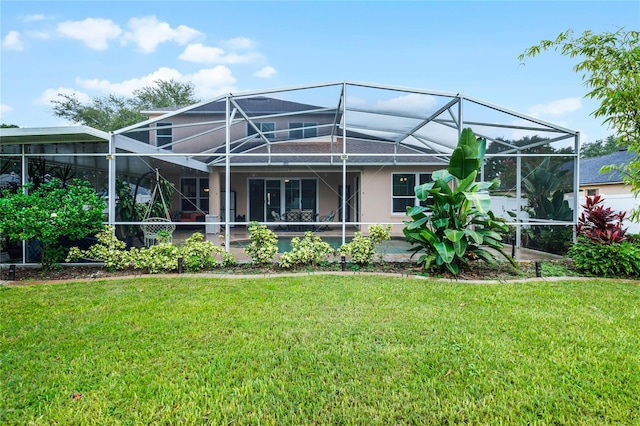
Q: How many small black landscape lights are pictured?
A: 4